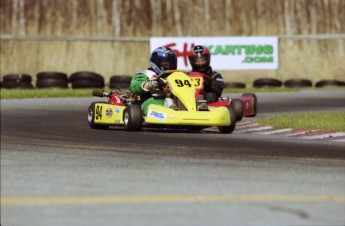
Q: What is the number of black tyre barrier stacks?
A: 8